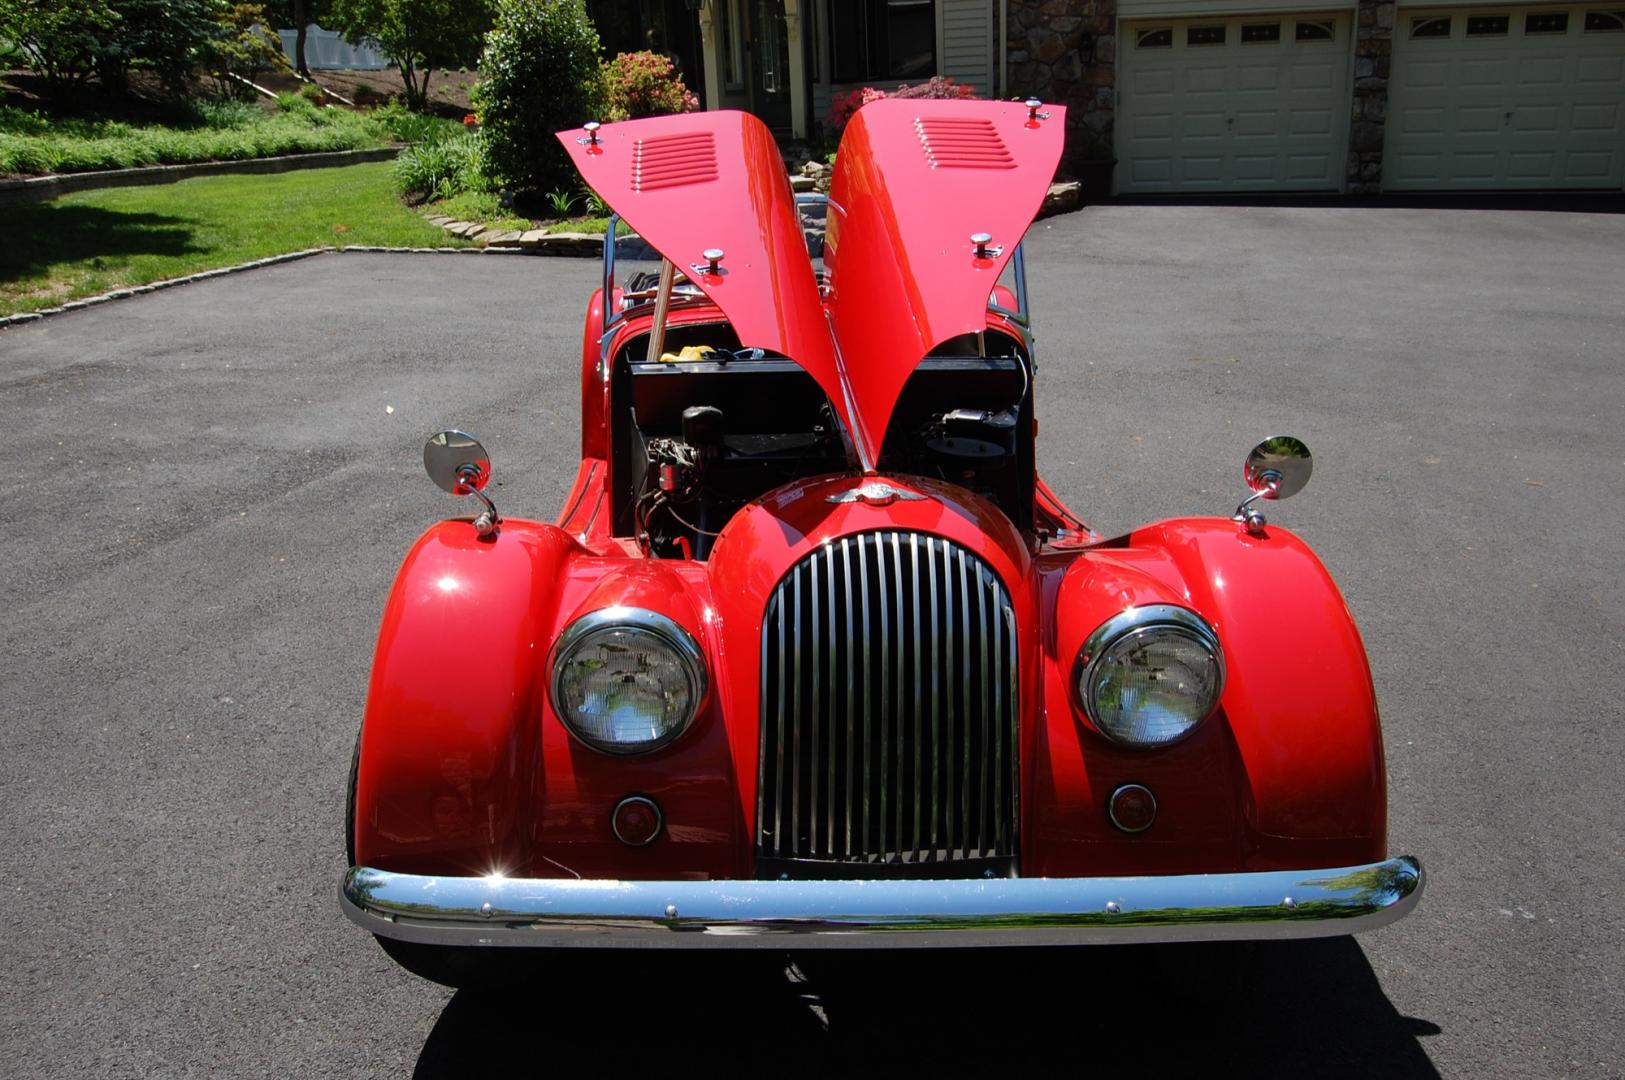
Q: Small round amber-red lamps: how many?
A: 2